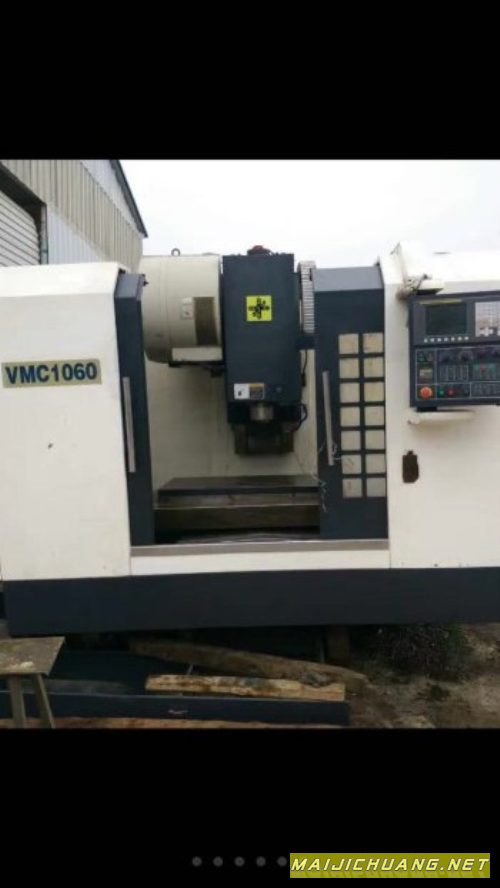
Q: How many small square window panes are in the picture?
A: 14